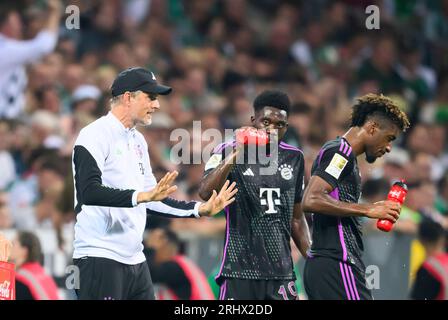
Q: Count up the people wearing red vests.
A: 3